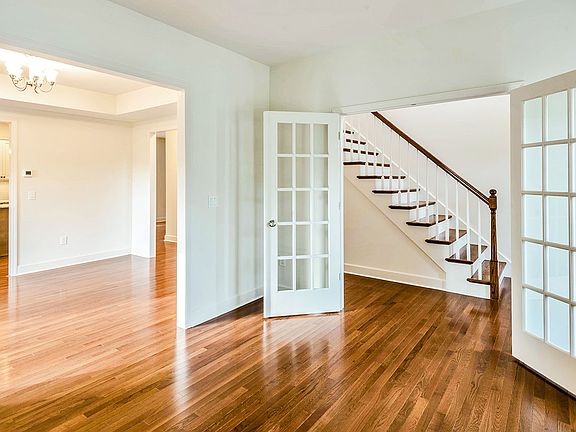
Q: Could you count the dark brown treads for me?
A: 11